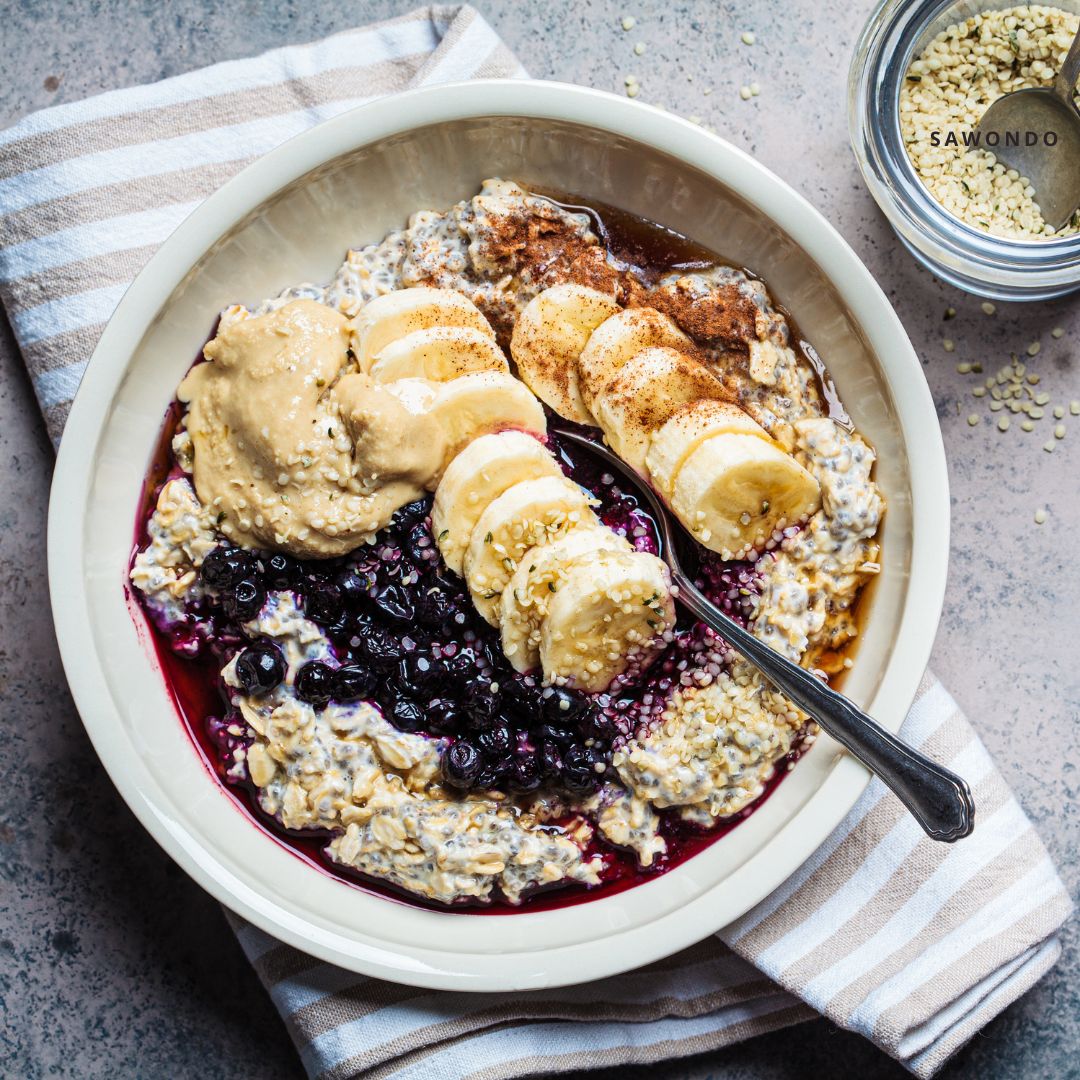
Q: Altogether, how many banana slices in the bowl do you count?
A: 12